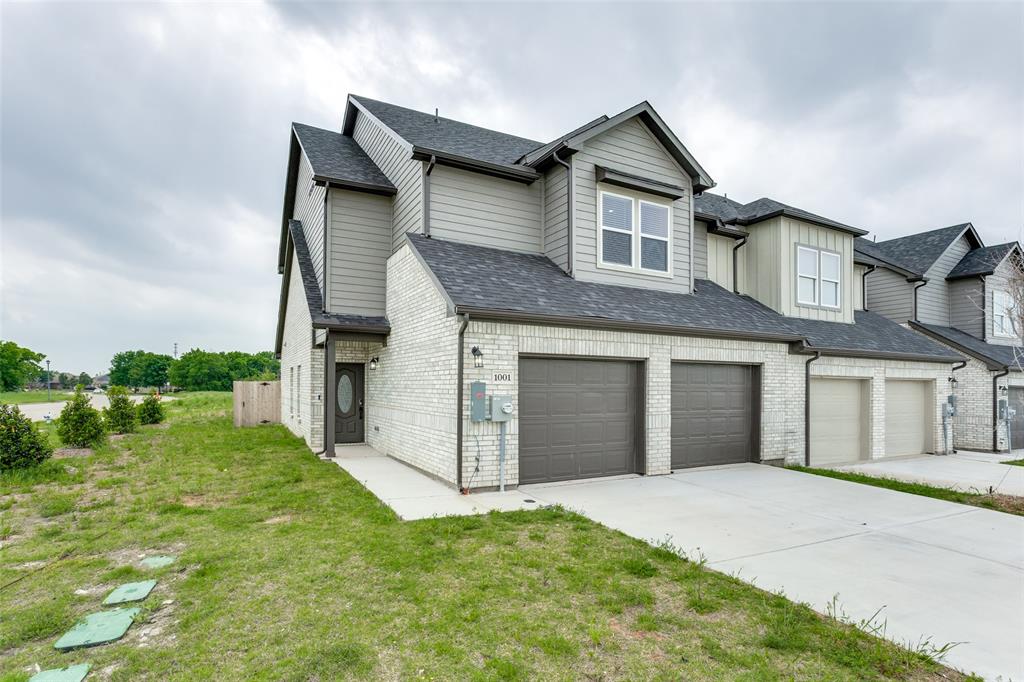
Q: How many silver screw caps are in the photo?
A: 0